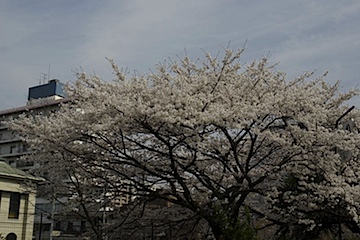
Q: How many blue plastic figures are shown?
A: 0